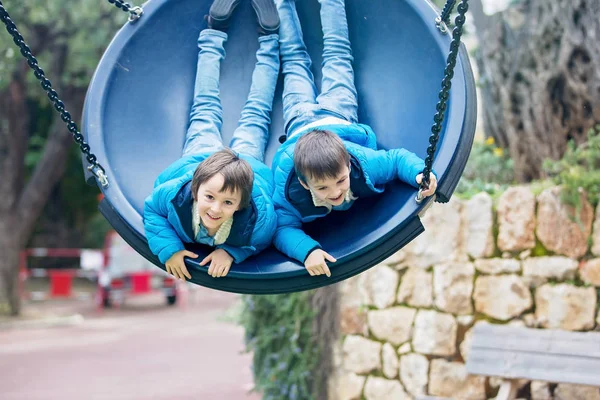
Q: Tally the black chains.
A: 4